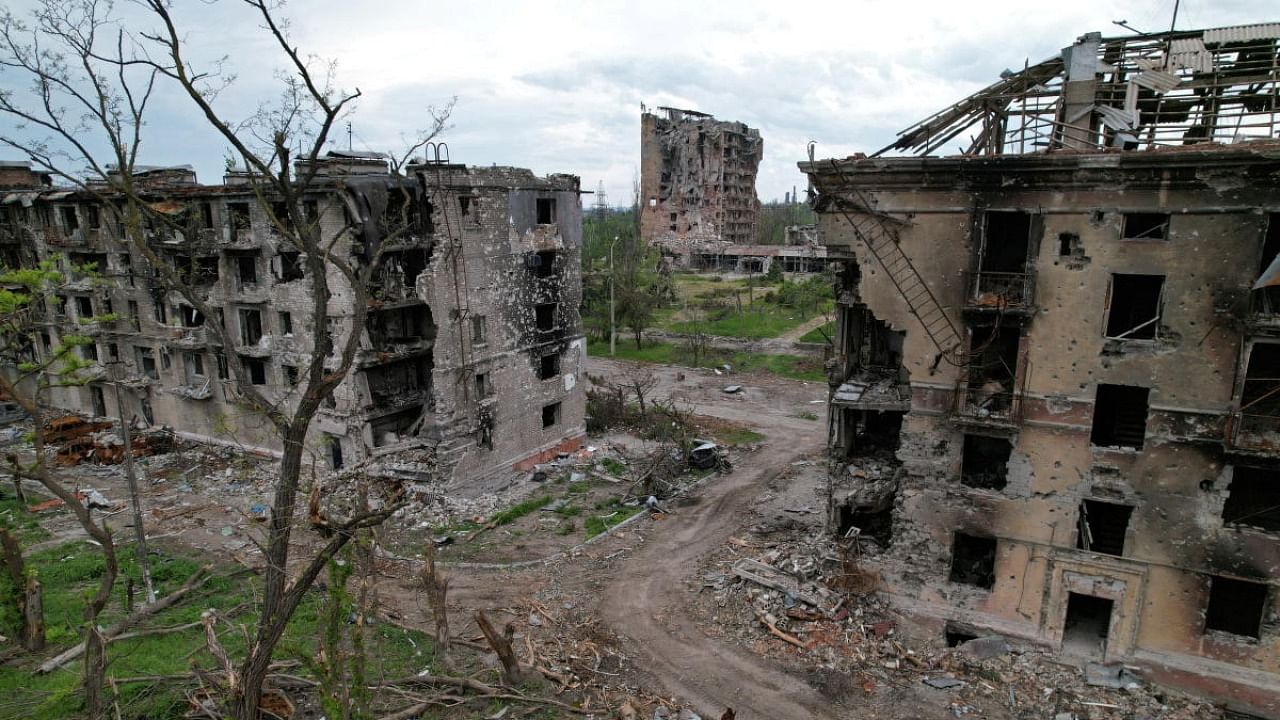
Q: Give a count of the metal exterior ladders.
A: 2